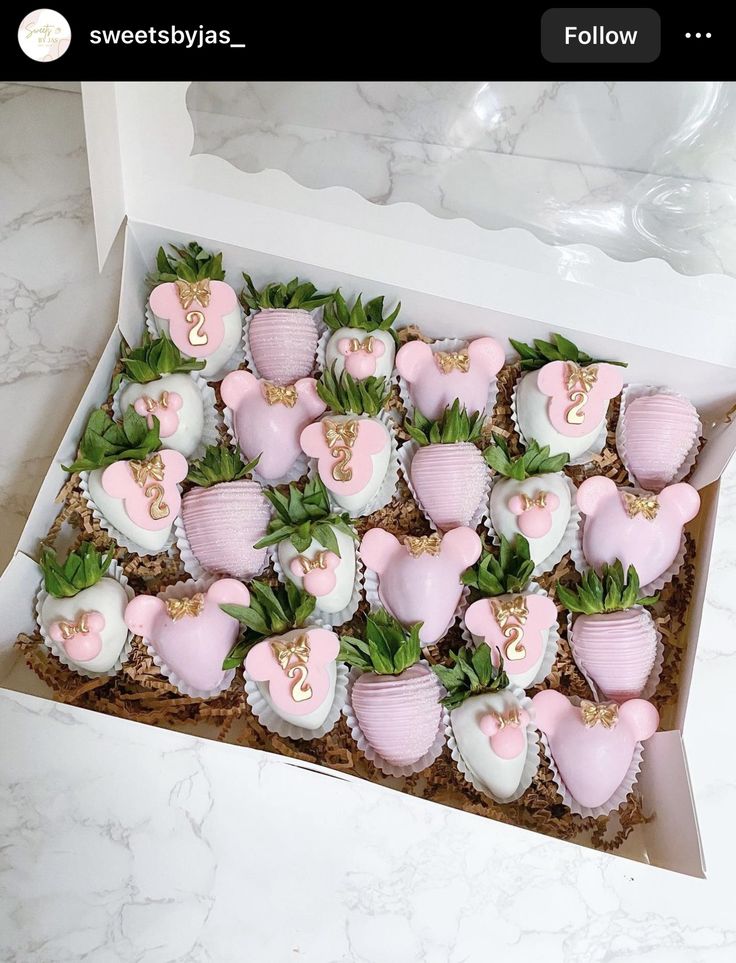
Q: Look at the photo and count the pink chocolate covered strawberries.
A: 12